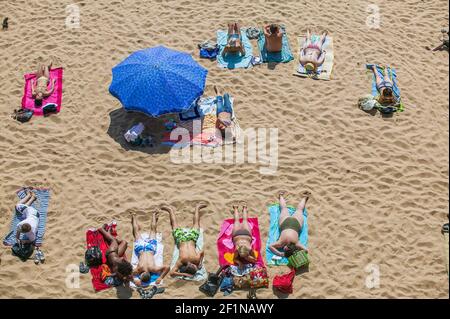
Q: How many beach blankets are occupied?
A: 12